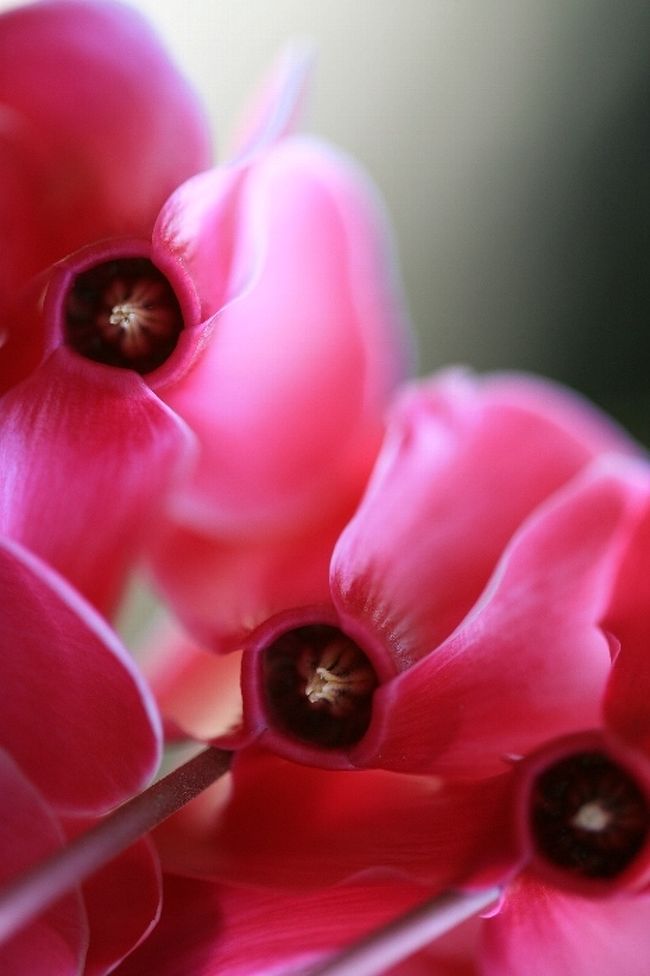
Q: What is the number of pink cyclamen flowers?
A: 3